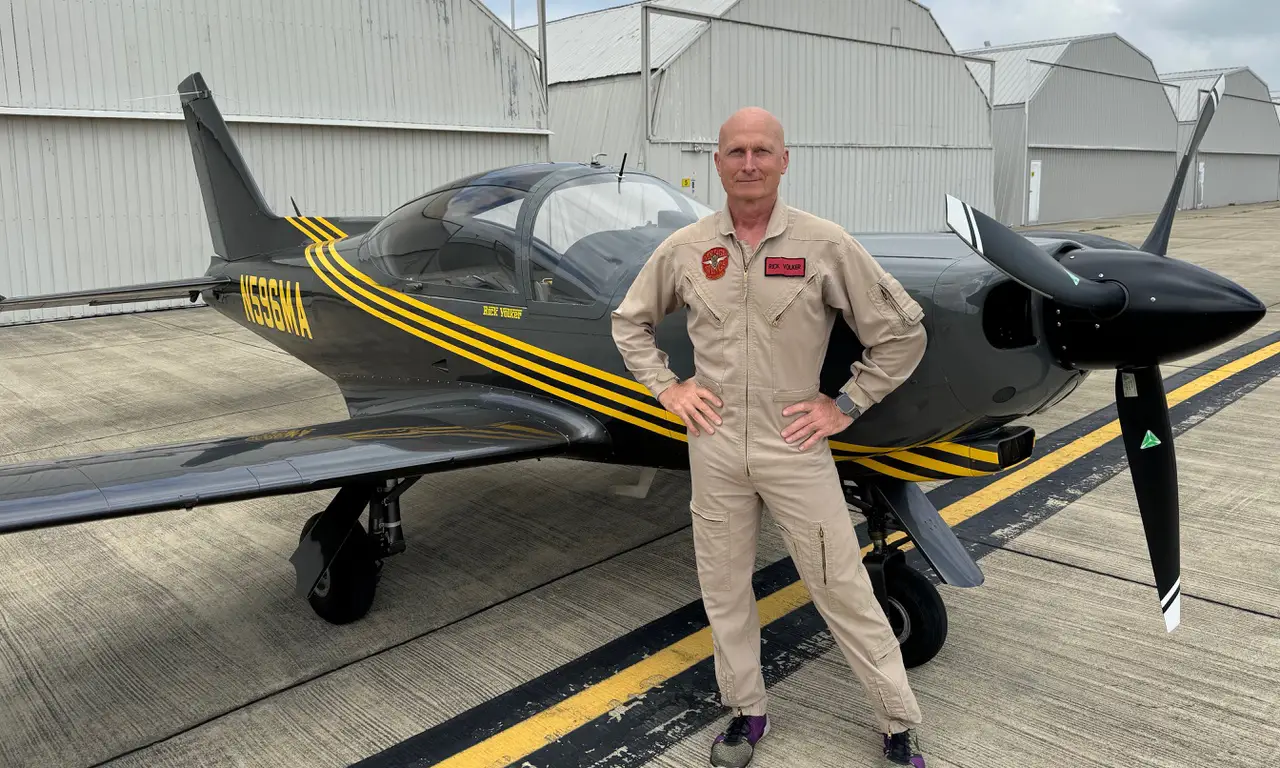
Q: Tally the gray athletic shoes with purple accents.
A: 2